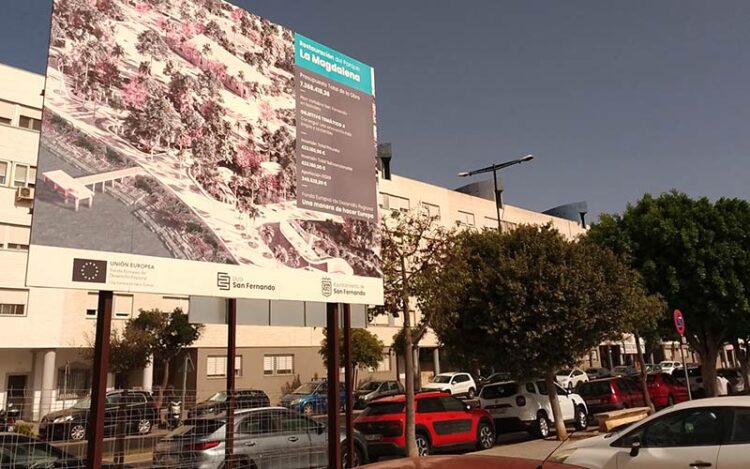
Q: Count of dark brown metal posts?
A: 4